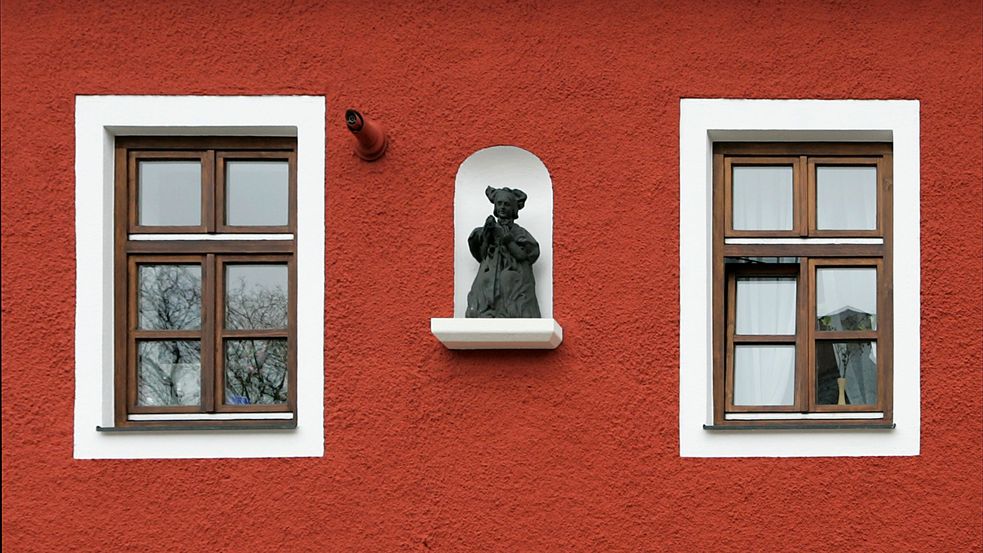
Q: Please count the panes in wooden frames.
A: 12